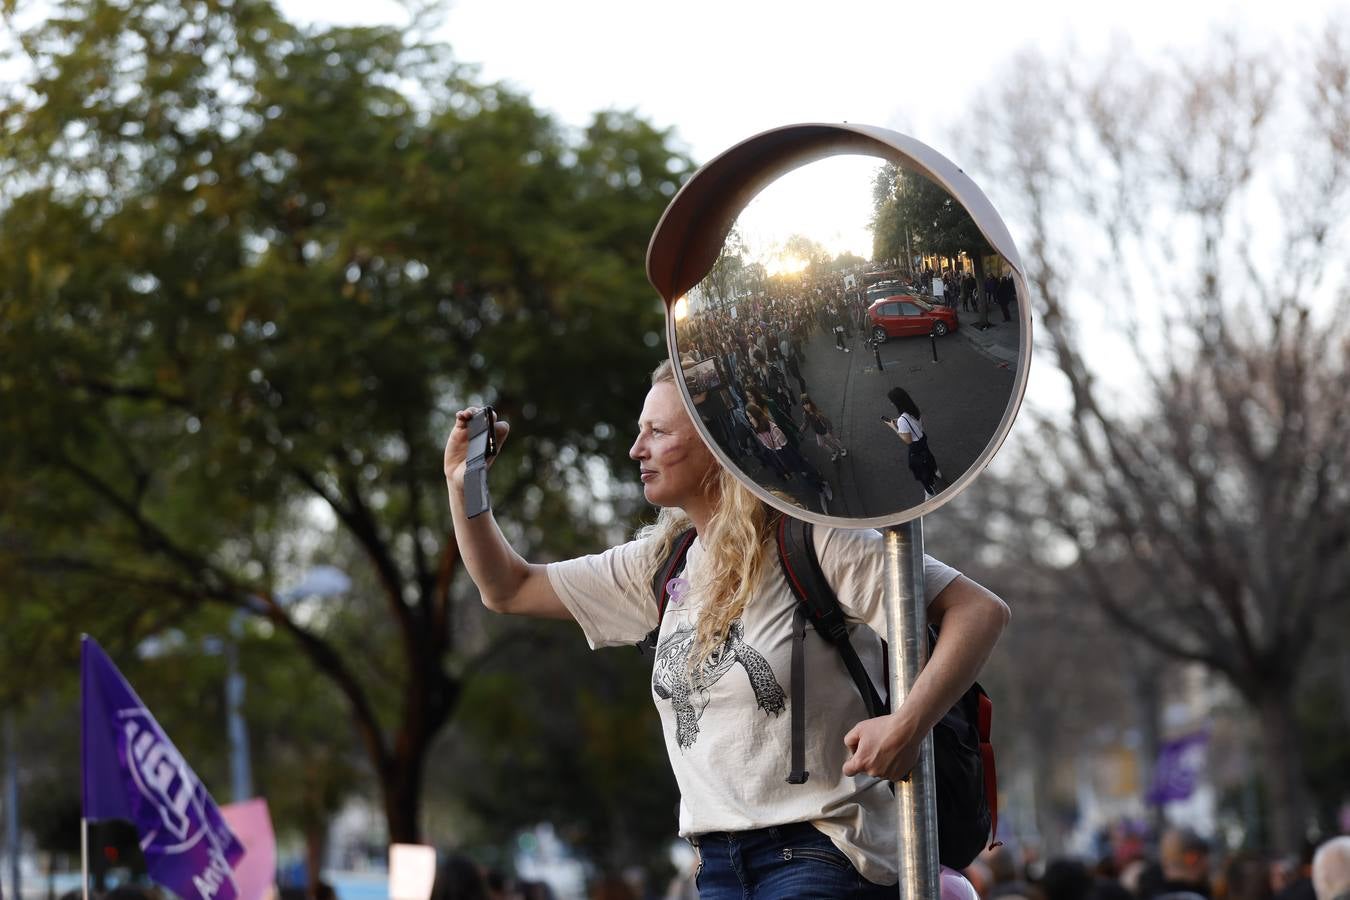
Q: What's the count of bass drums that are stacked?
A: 0